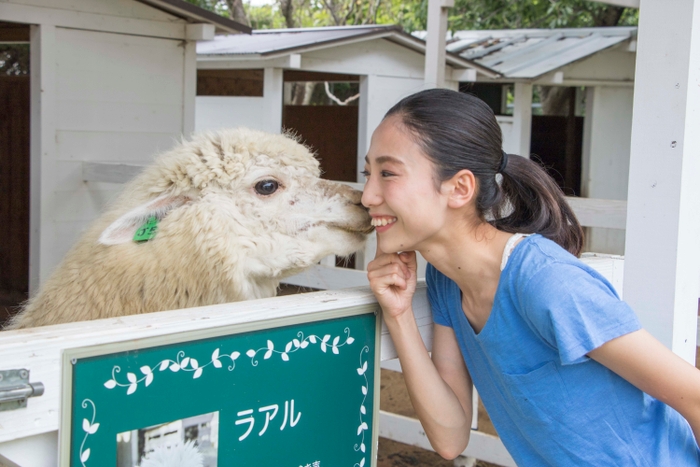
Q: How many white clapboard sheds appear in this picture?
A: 3